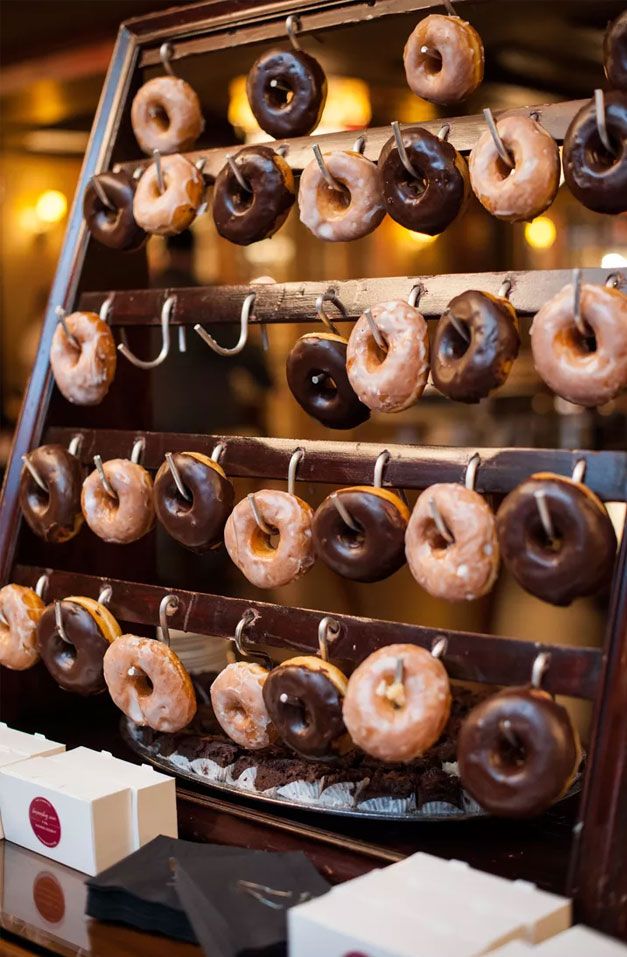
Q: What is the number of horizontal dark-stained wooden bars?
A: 5